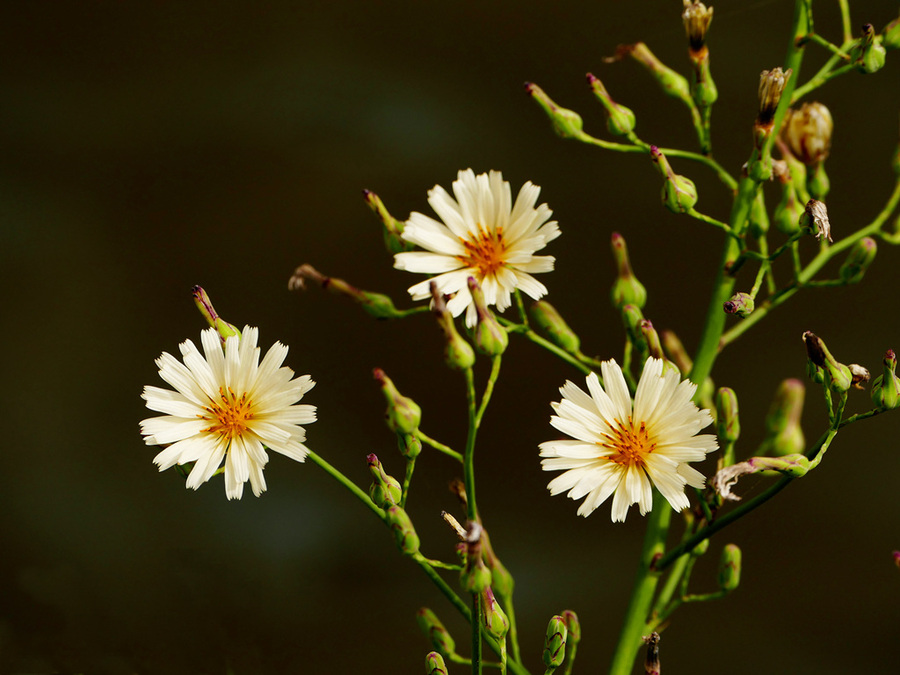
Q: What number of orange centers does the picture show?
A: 3